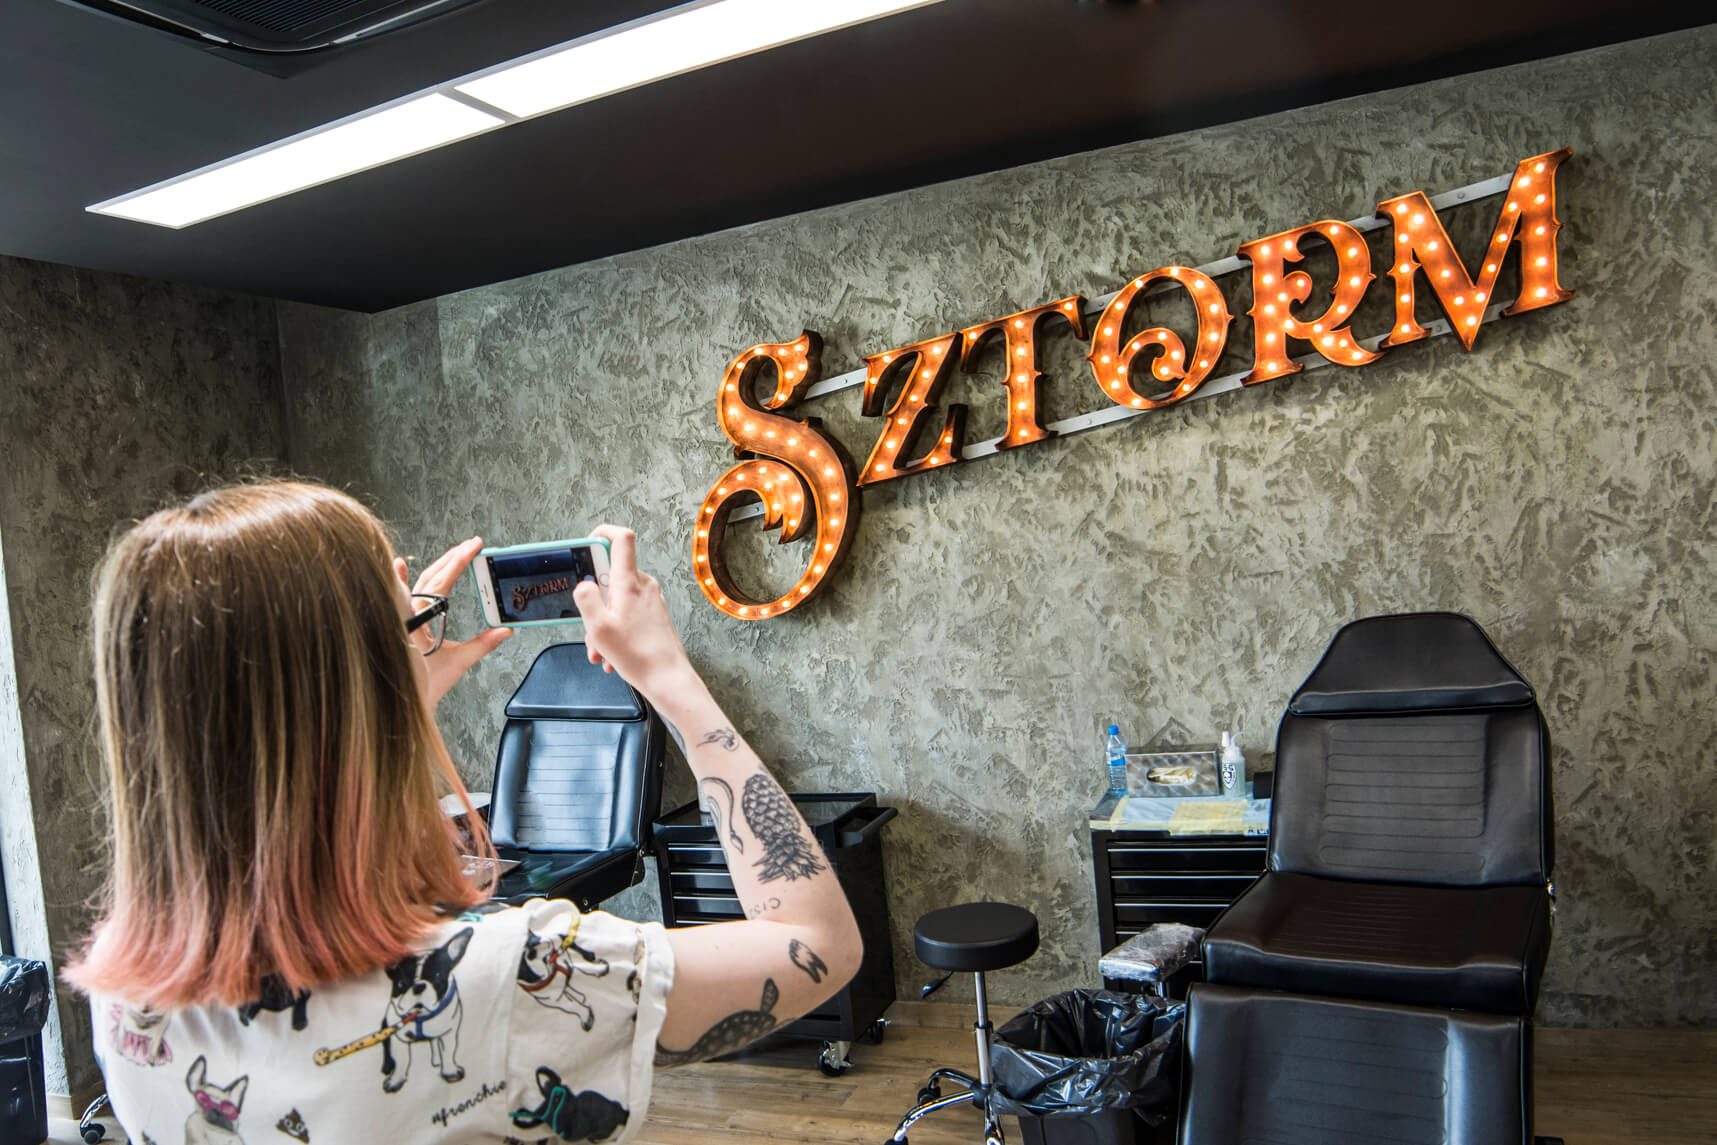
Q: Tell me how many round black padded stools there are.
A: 1